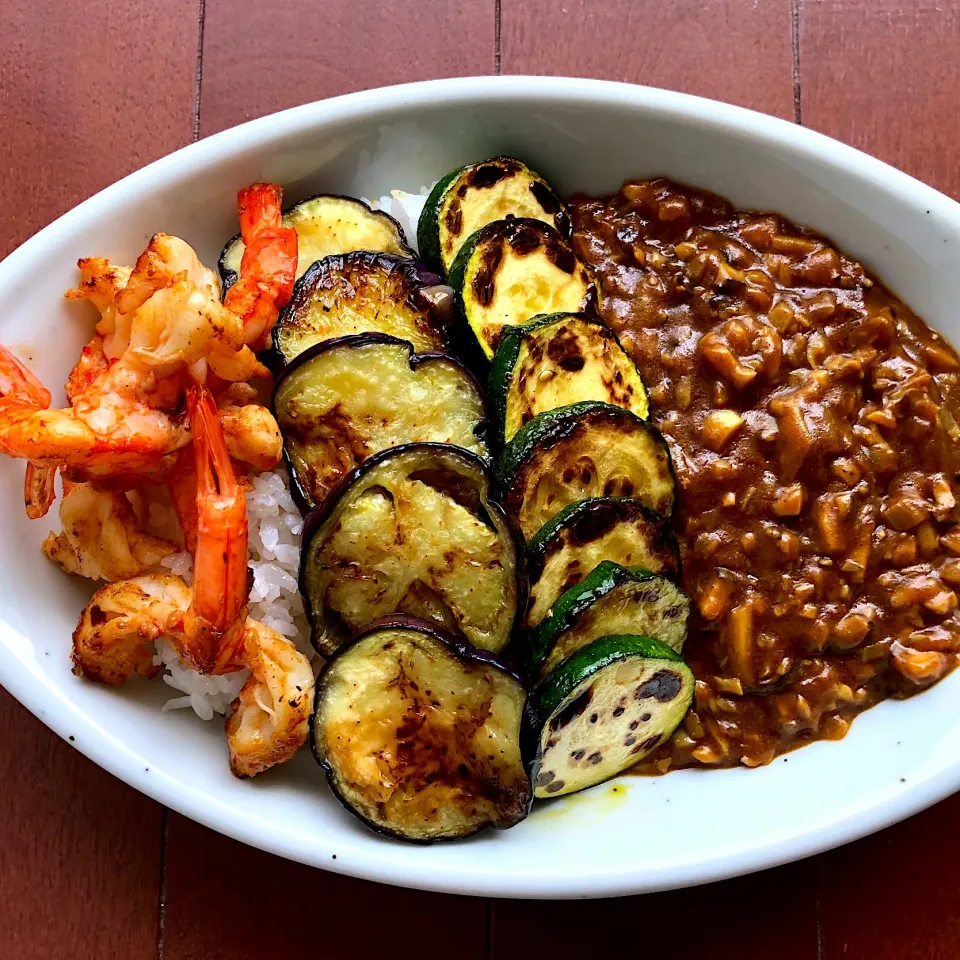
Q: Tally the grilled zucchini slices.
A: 7